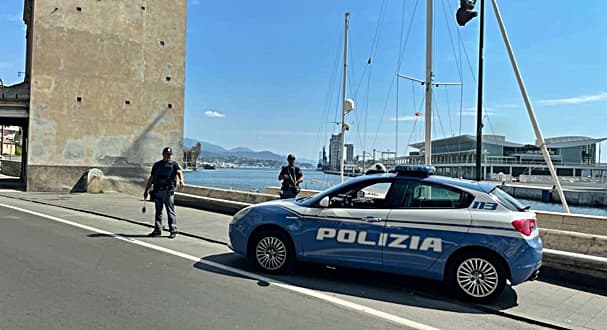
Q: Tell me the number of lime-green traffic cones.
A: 0